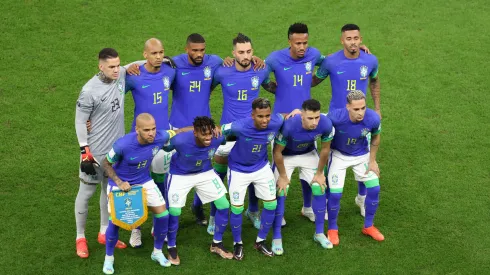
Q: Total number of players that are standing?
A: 6